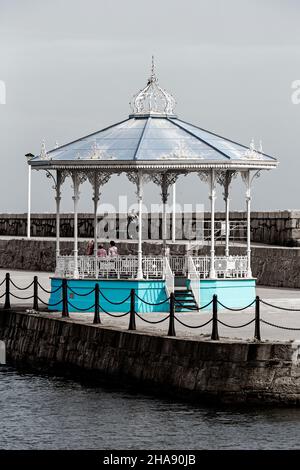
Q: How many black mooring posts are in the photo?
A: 8